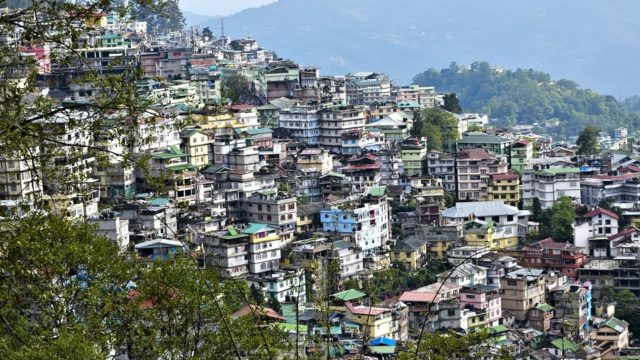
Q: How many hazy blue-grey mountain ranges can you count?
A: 1